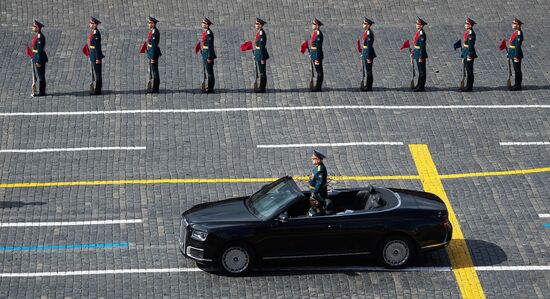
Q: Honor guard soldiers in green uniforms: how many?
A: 10